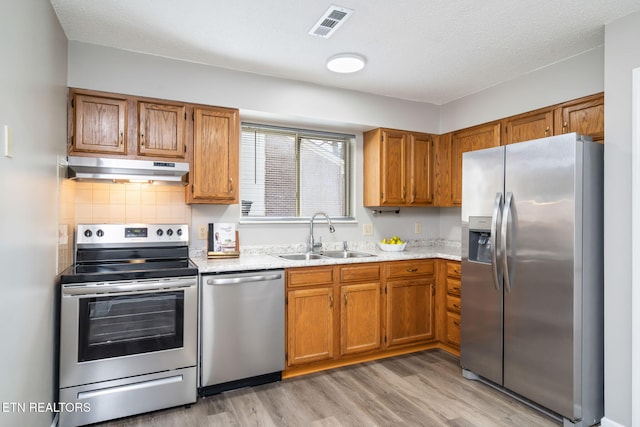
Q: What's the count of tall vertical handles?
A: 2